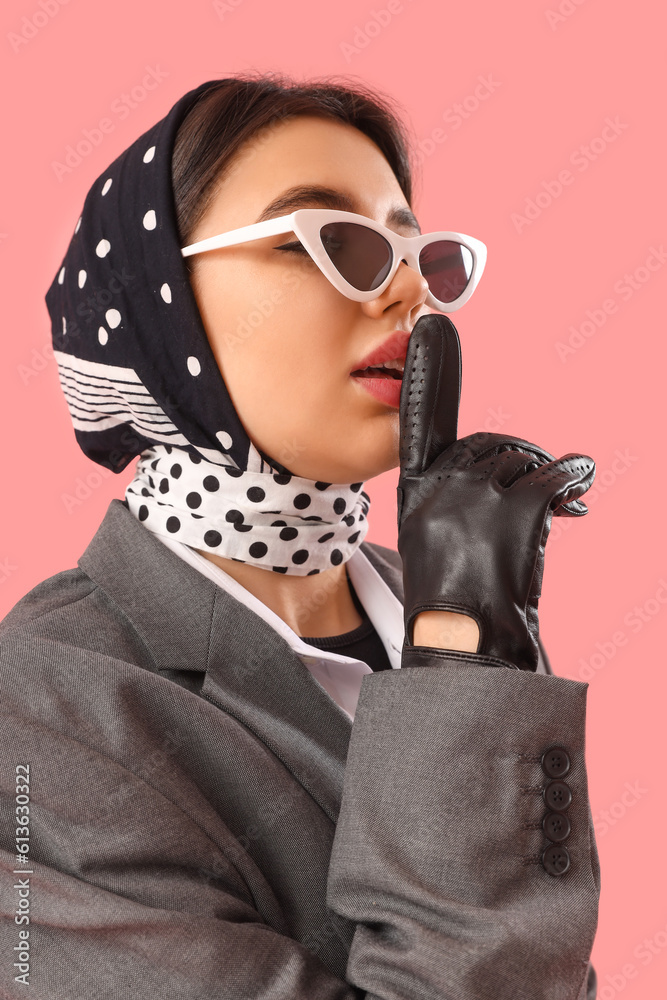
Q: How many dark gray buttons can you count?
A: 4